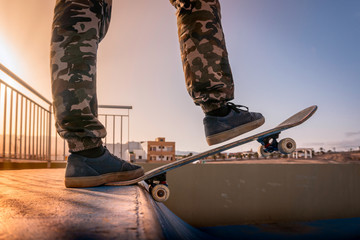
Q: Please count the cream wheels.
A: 3